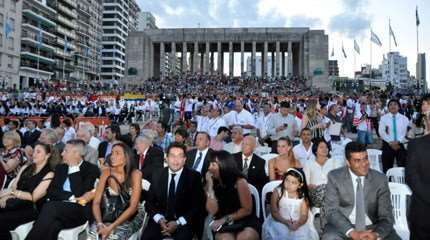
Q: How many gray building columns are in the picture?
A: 12